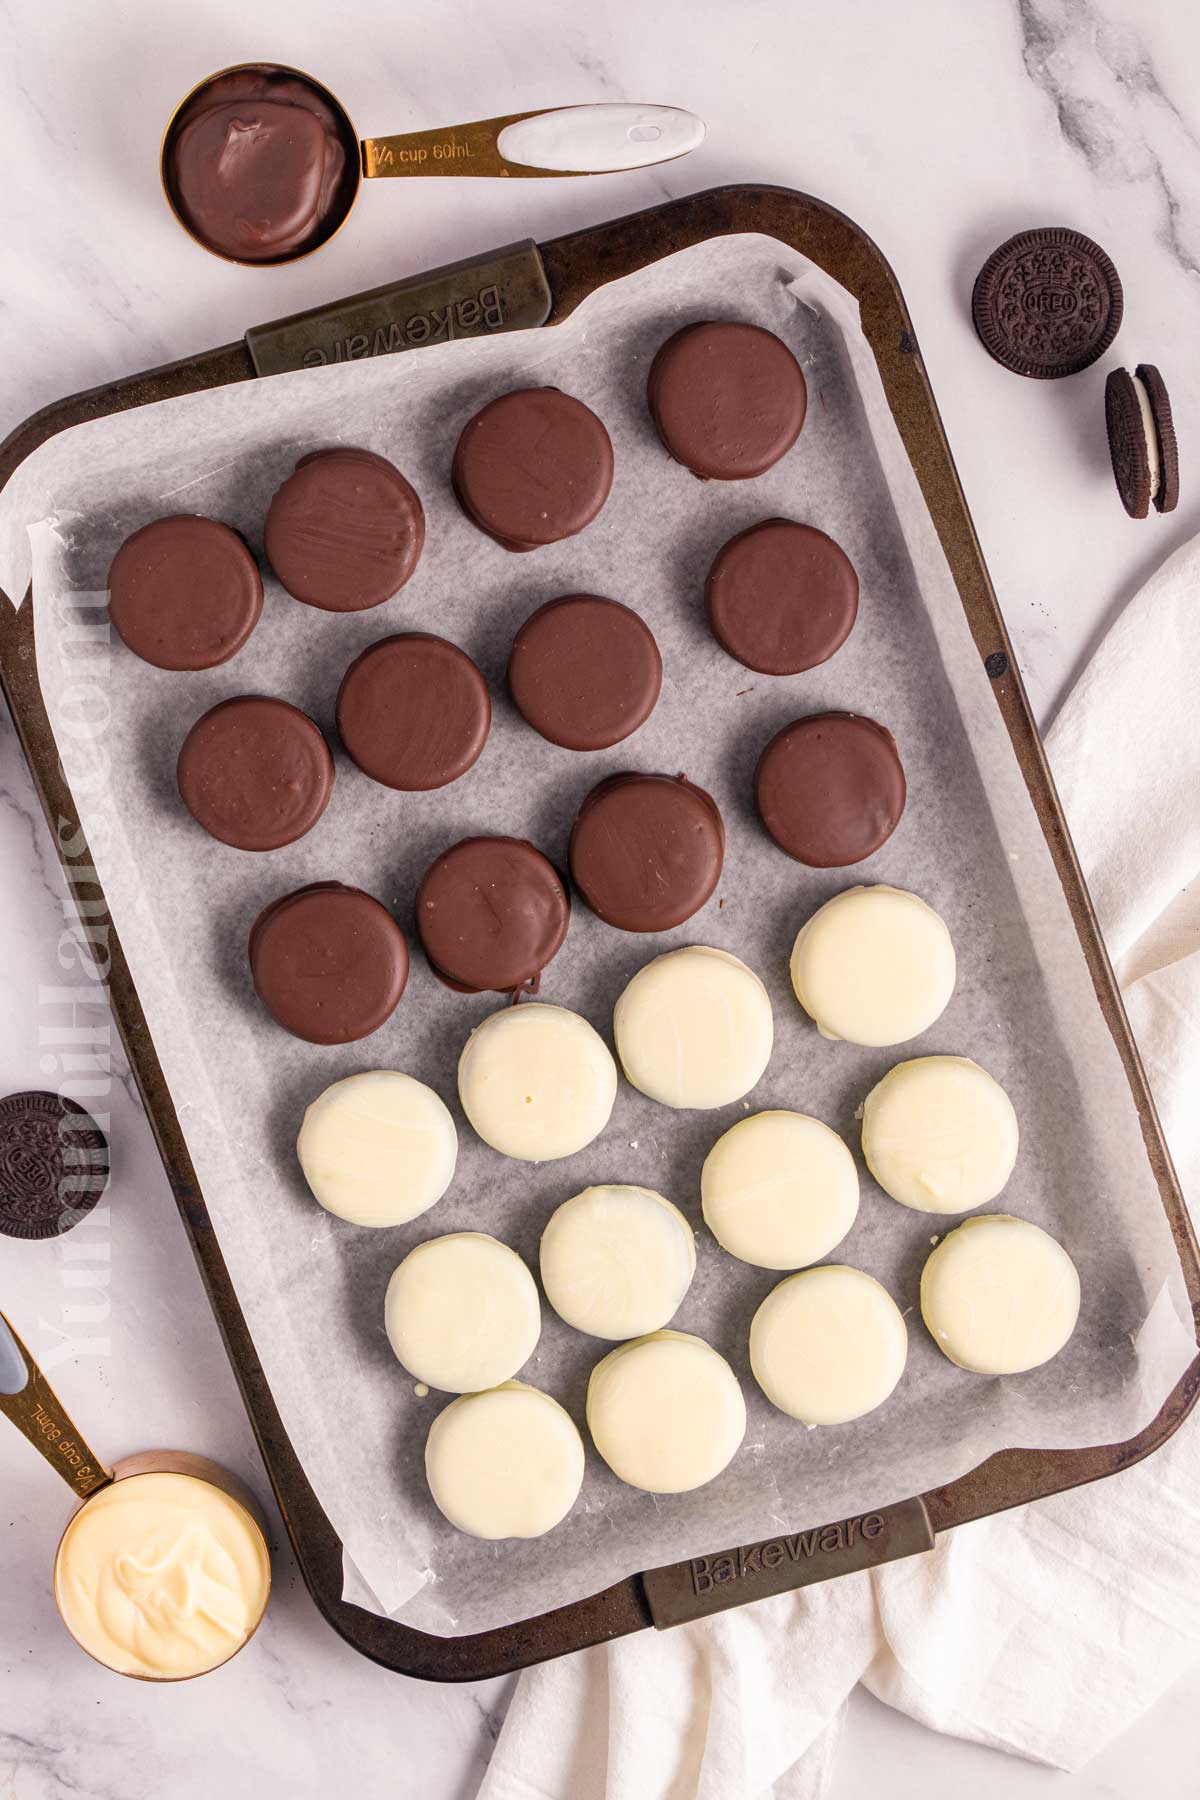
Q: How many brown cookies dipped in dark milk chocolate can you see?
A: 12